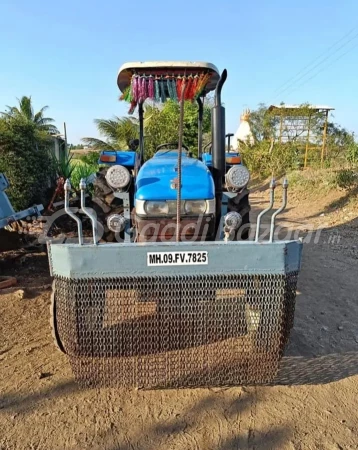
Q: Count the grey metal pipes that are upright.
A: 4